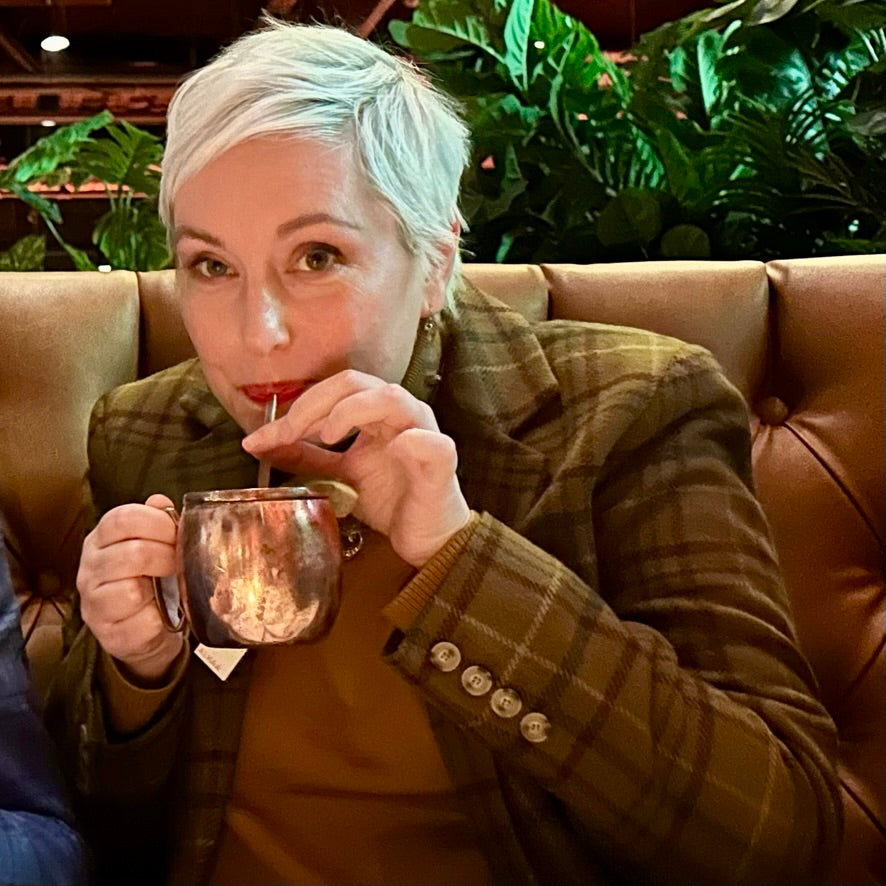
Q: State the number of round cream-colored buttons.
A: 4